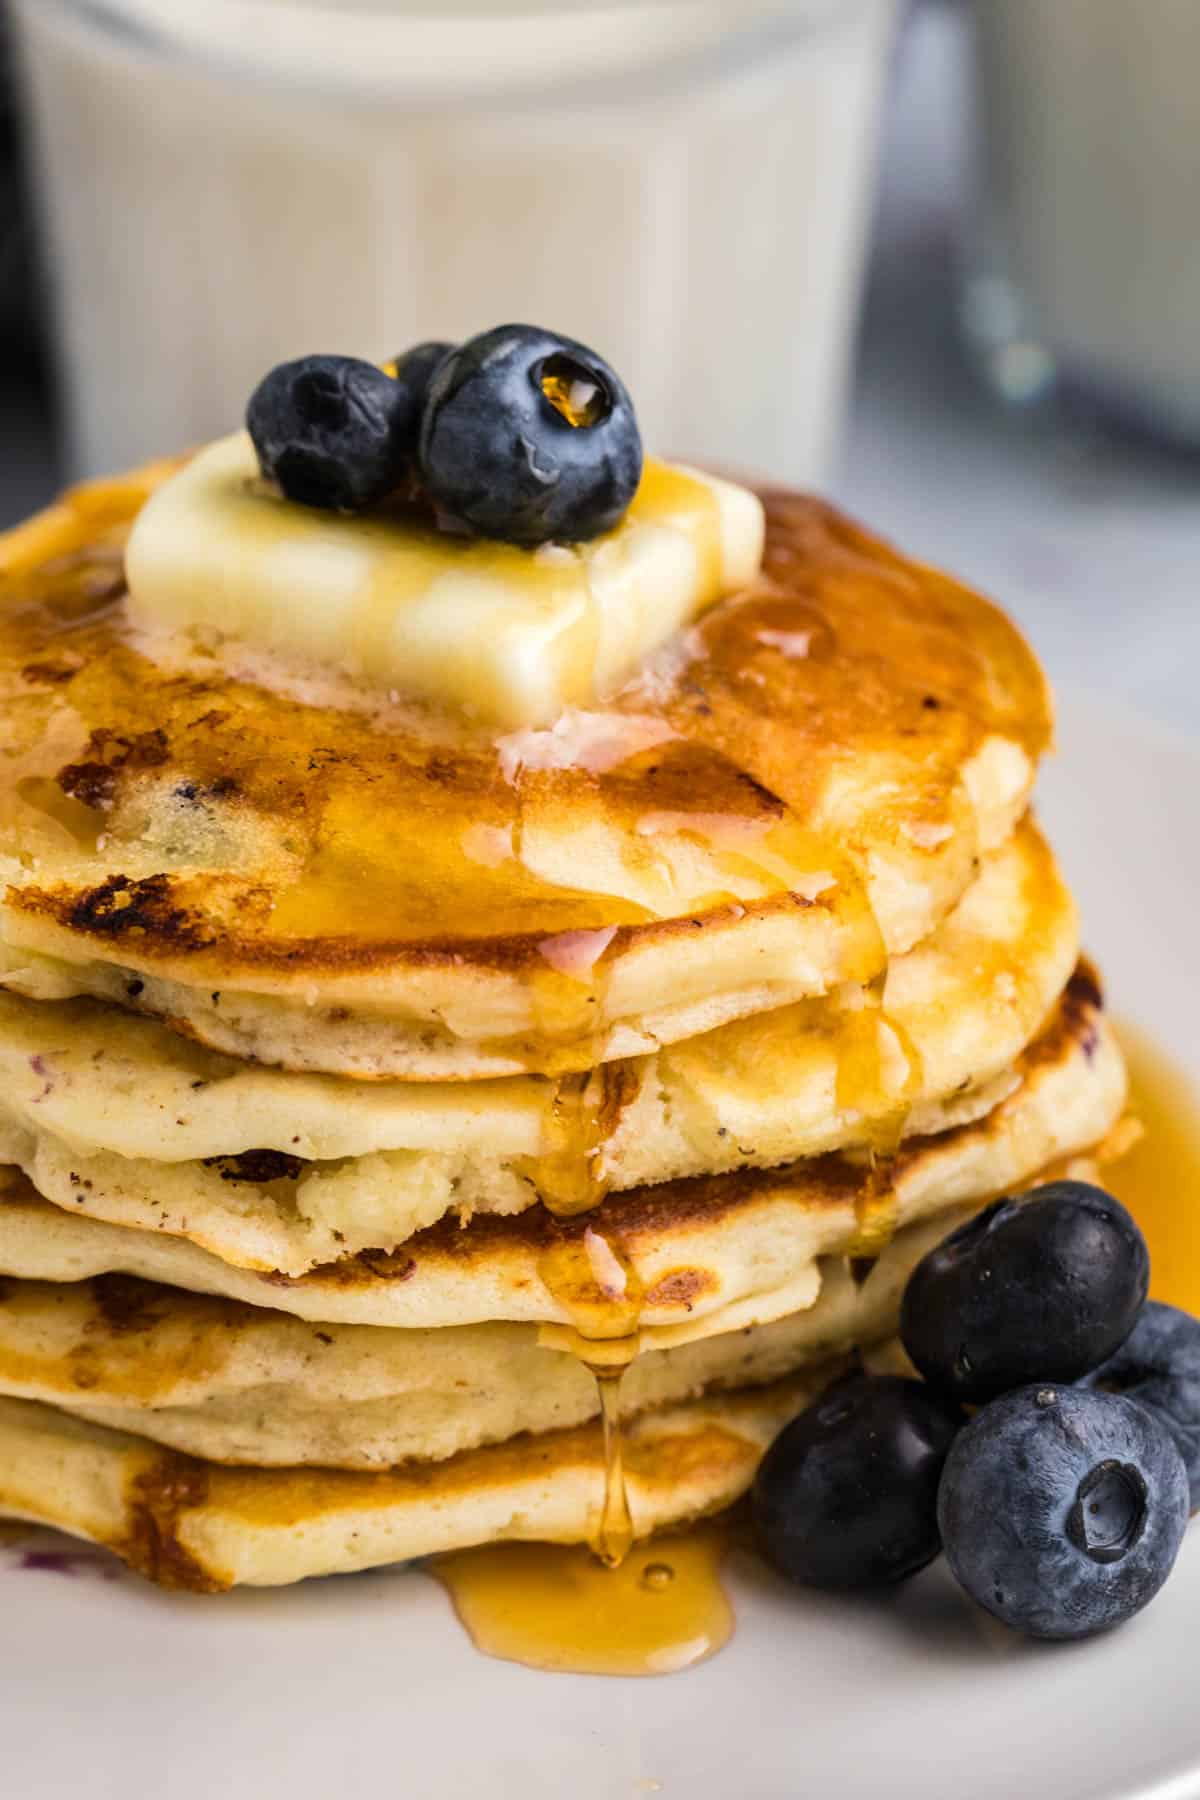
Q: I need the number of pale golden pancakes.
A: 5